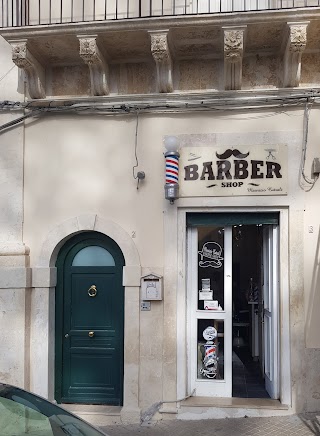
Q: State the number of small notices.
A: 3